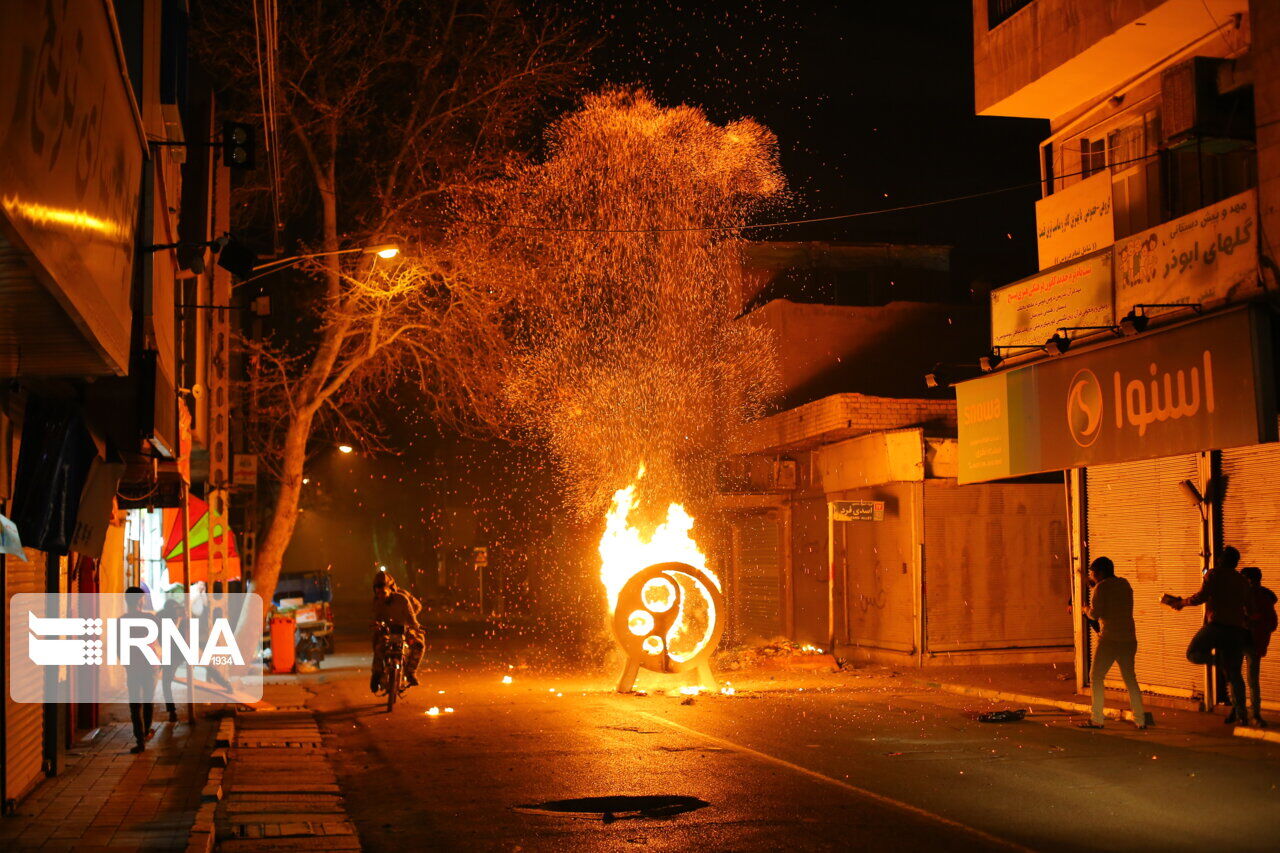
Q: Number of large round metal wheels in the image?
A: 1